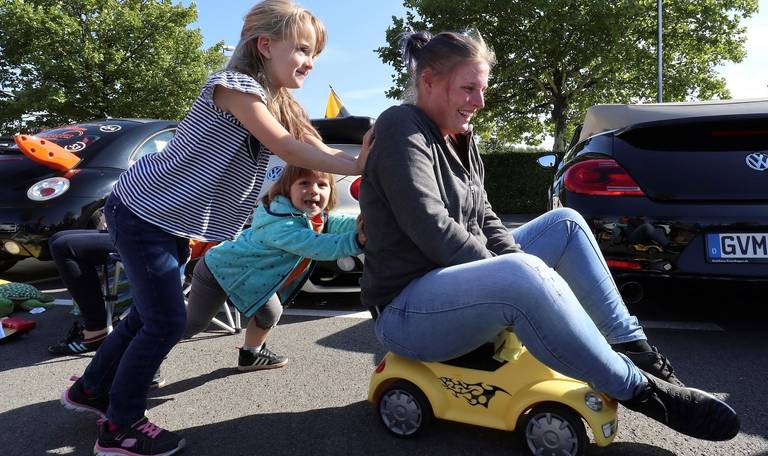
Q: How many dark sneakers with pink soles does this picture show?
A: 2